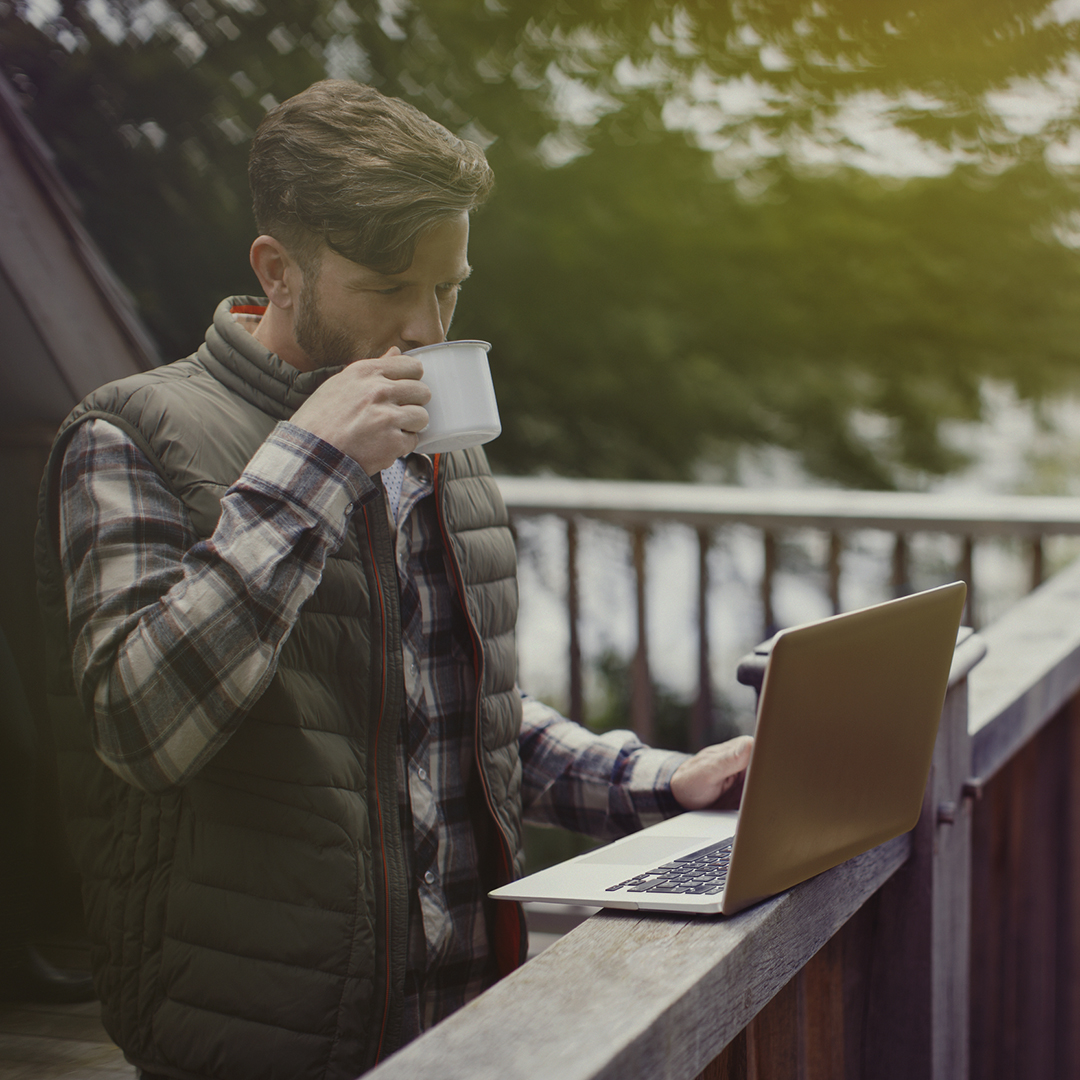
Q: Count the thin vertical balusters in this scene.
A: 8